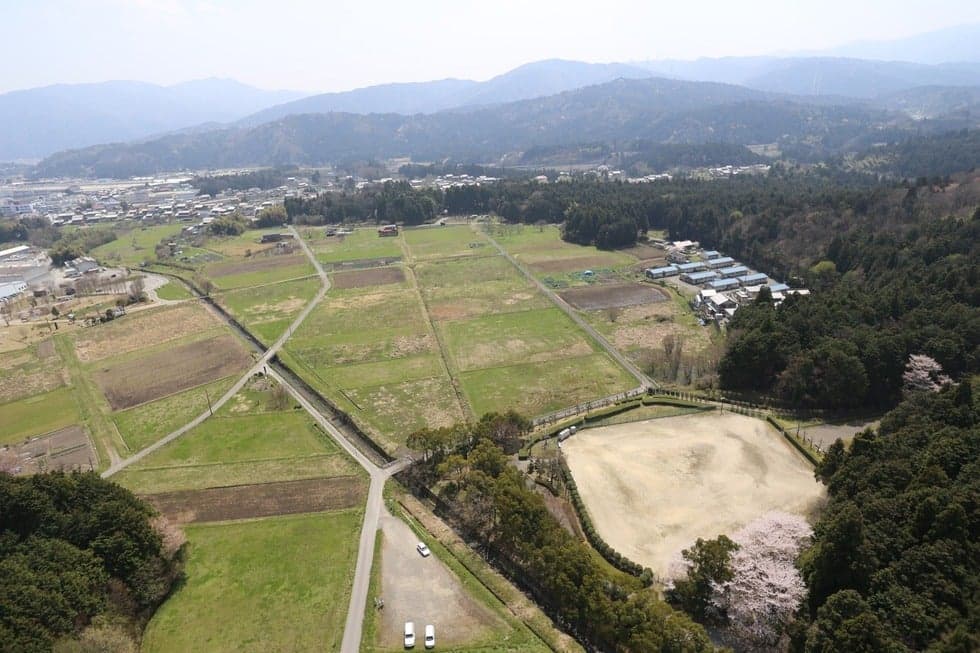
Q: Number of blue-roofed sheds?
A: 9